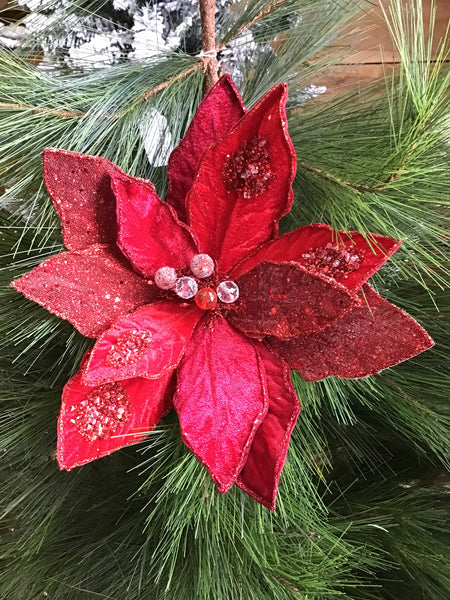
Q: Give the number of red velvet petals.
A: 8